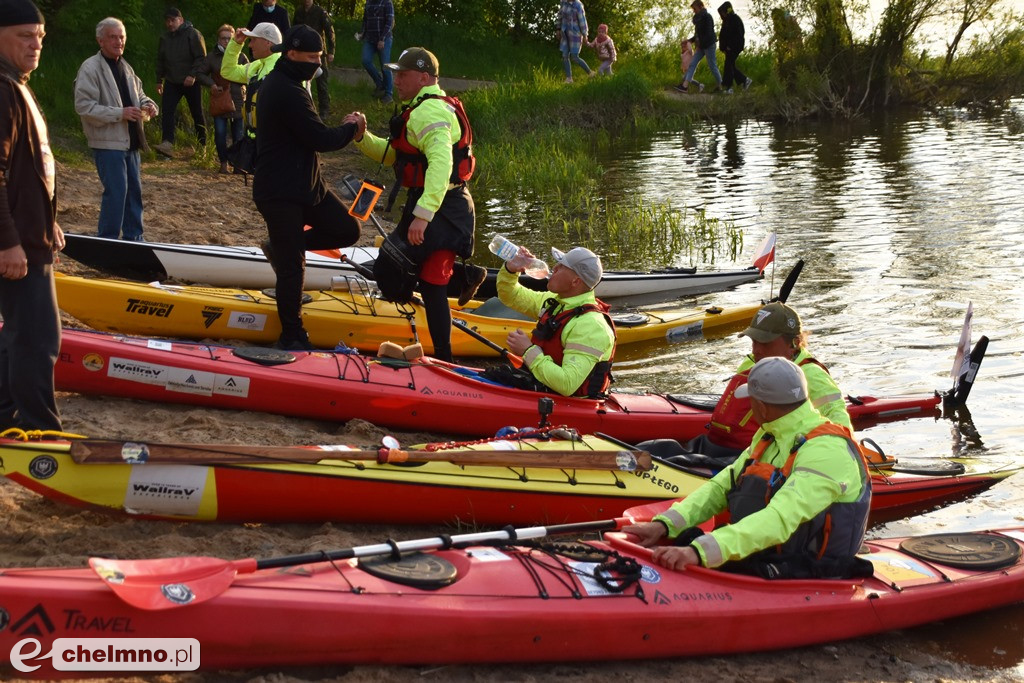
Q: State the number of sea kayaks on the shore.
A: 5